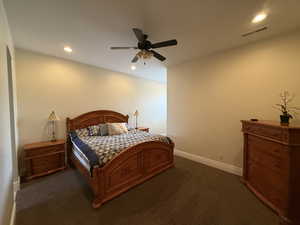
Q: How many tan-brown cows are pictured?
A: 0